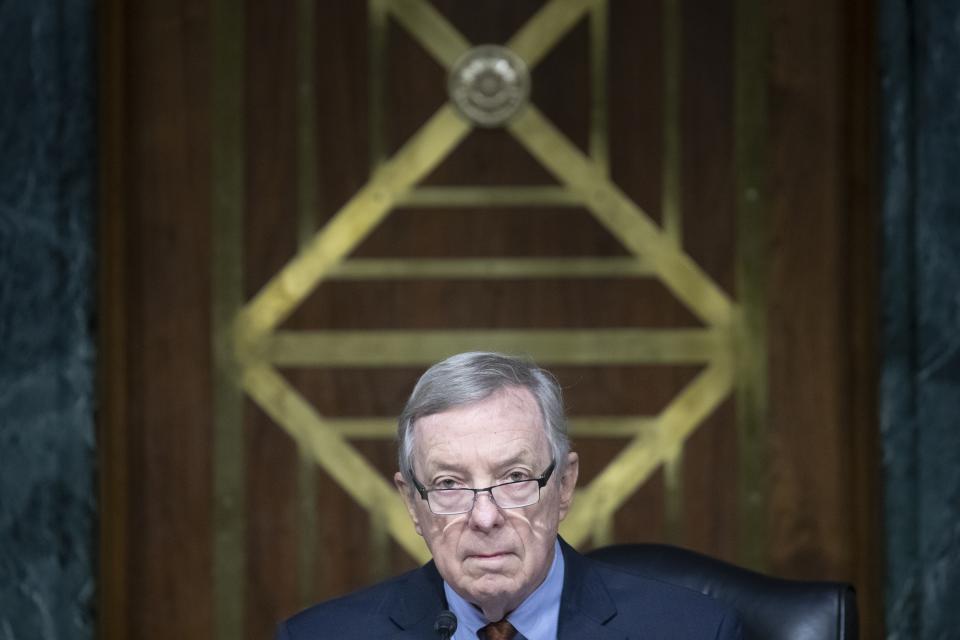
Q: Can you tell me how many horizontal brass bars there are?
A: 4